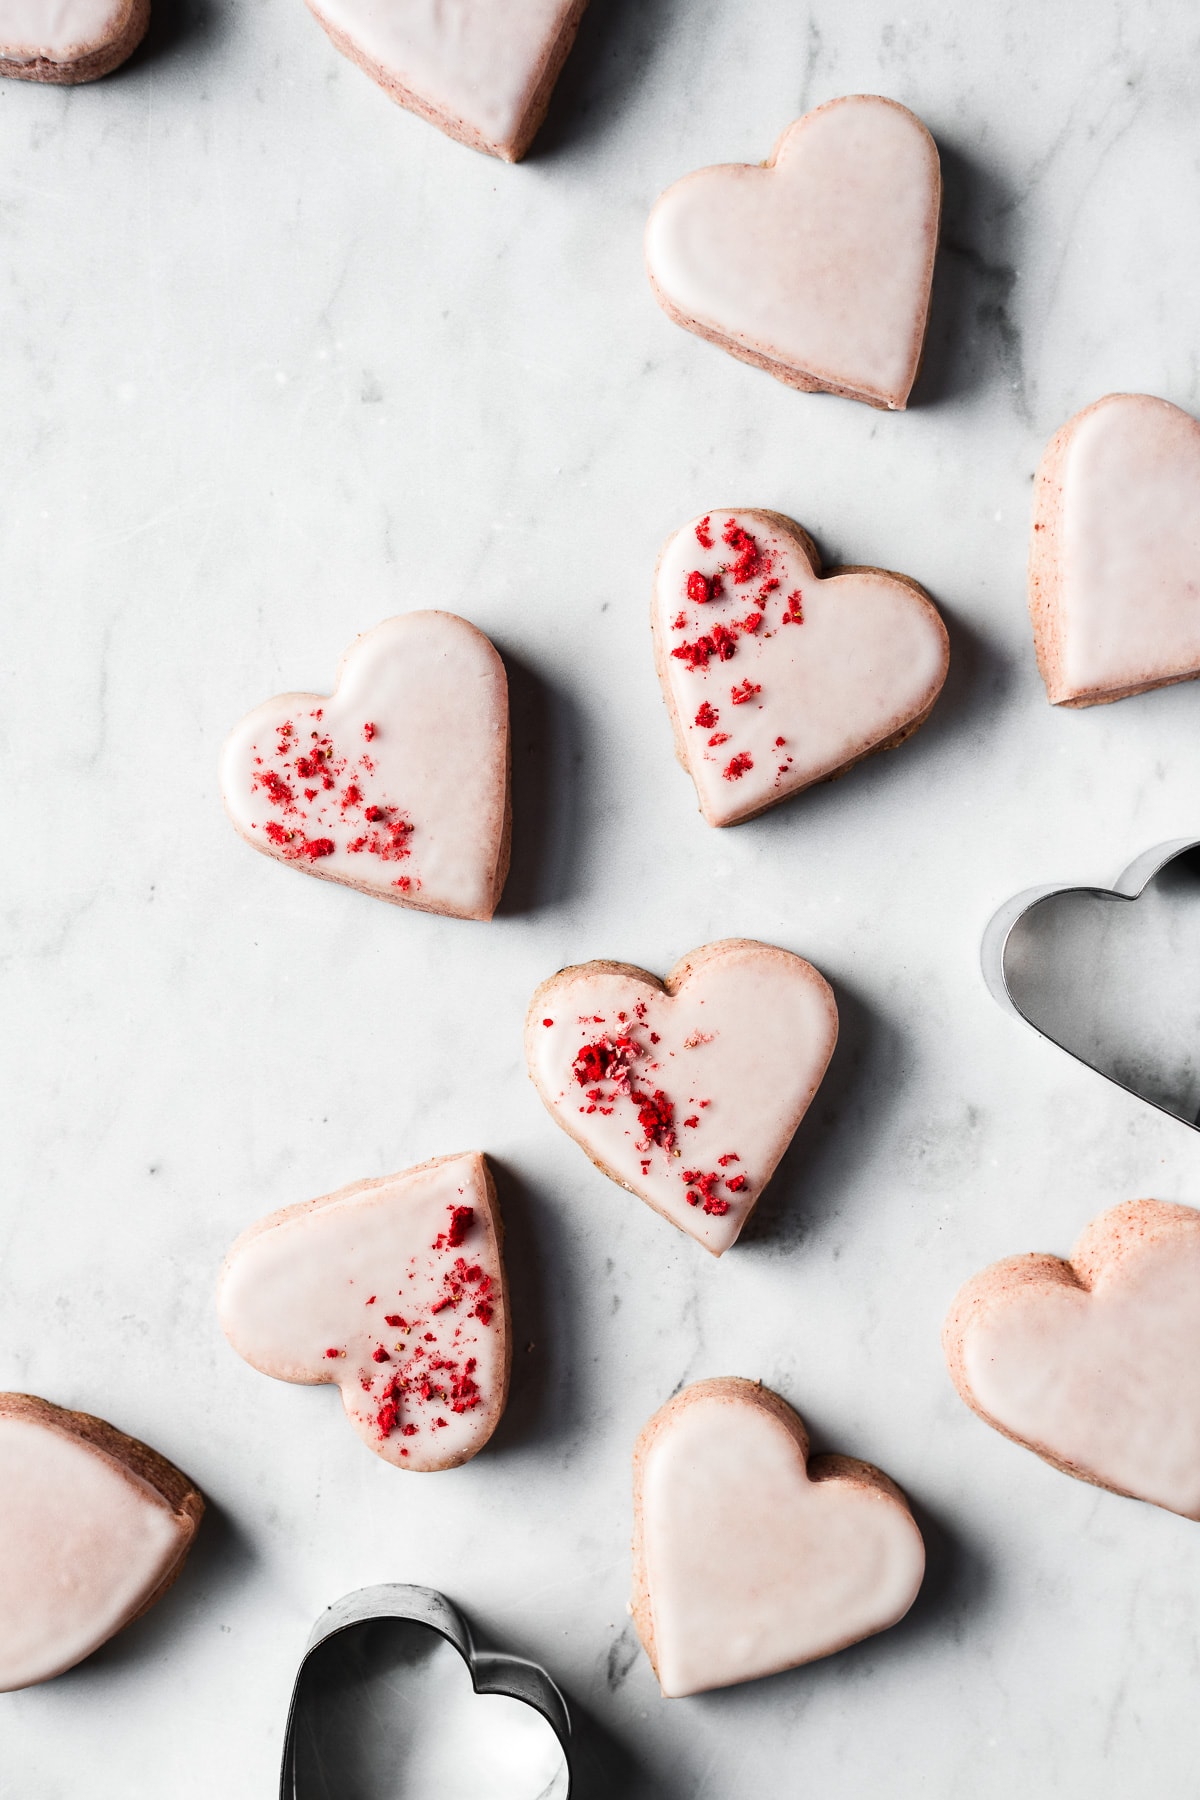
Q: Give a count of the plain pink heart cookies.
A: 7